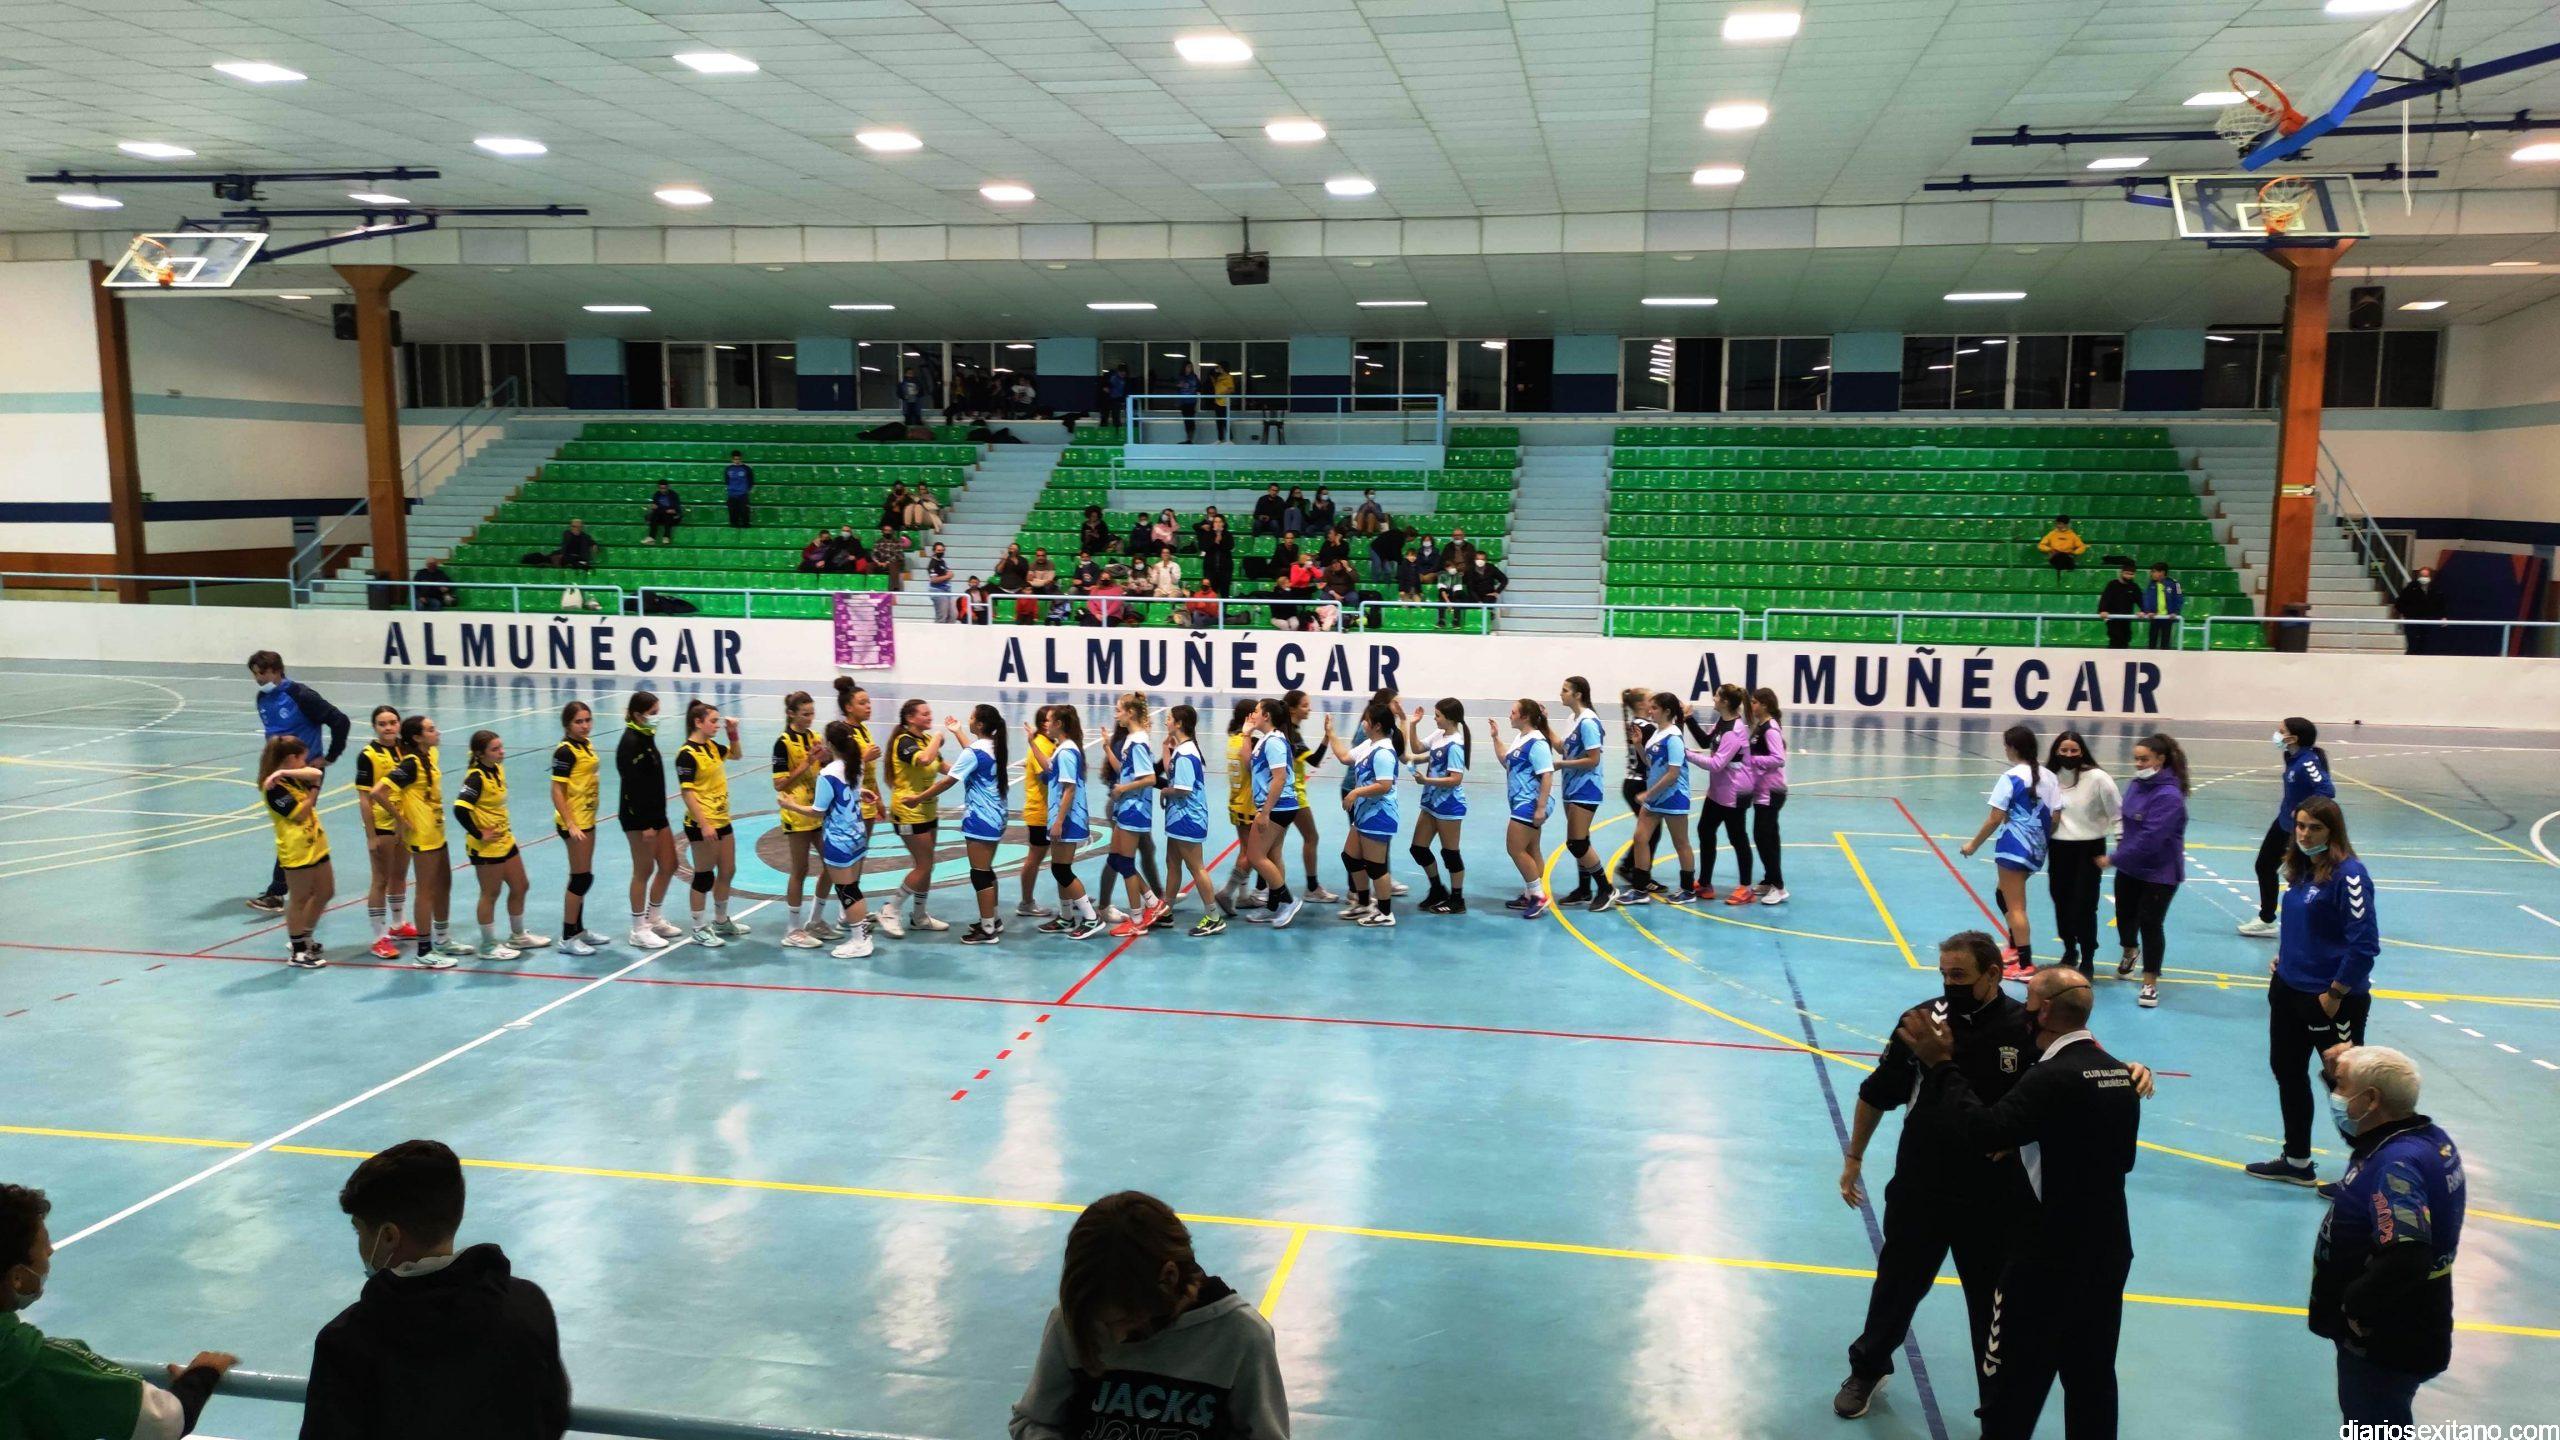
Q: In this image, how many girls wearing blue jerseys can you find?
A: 12